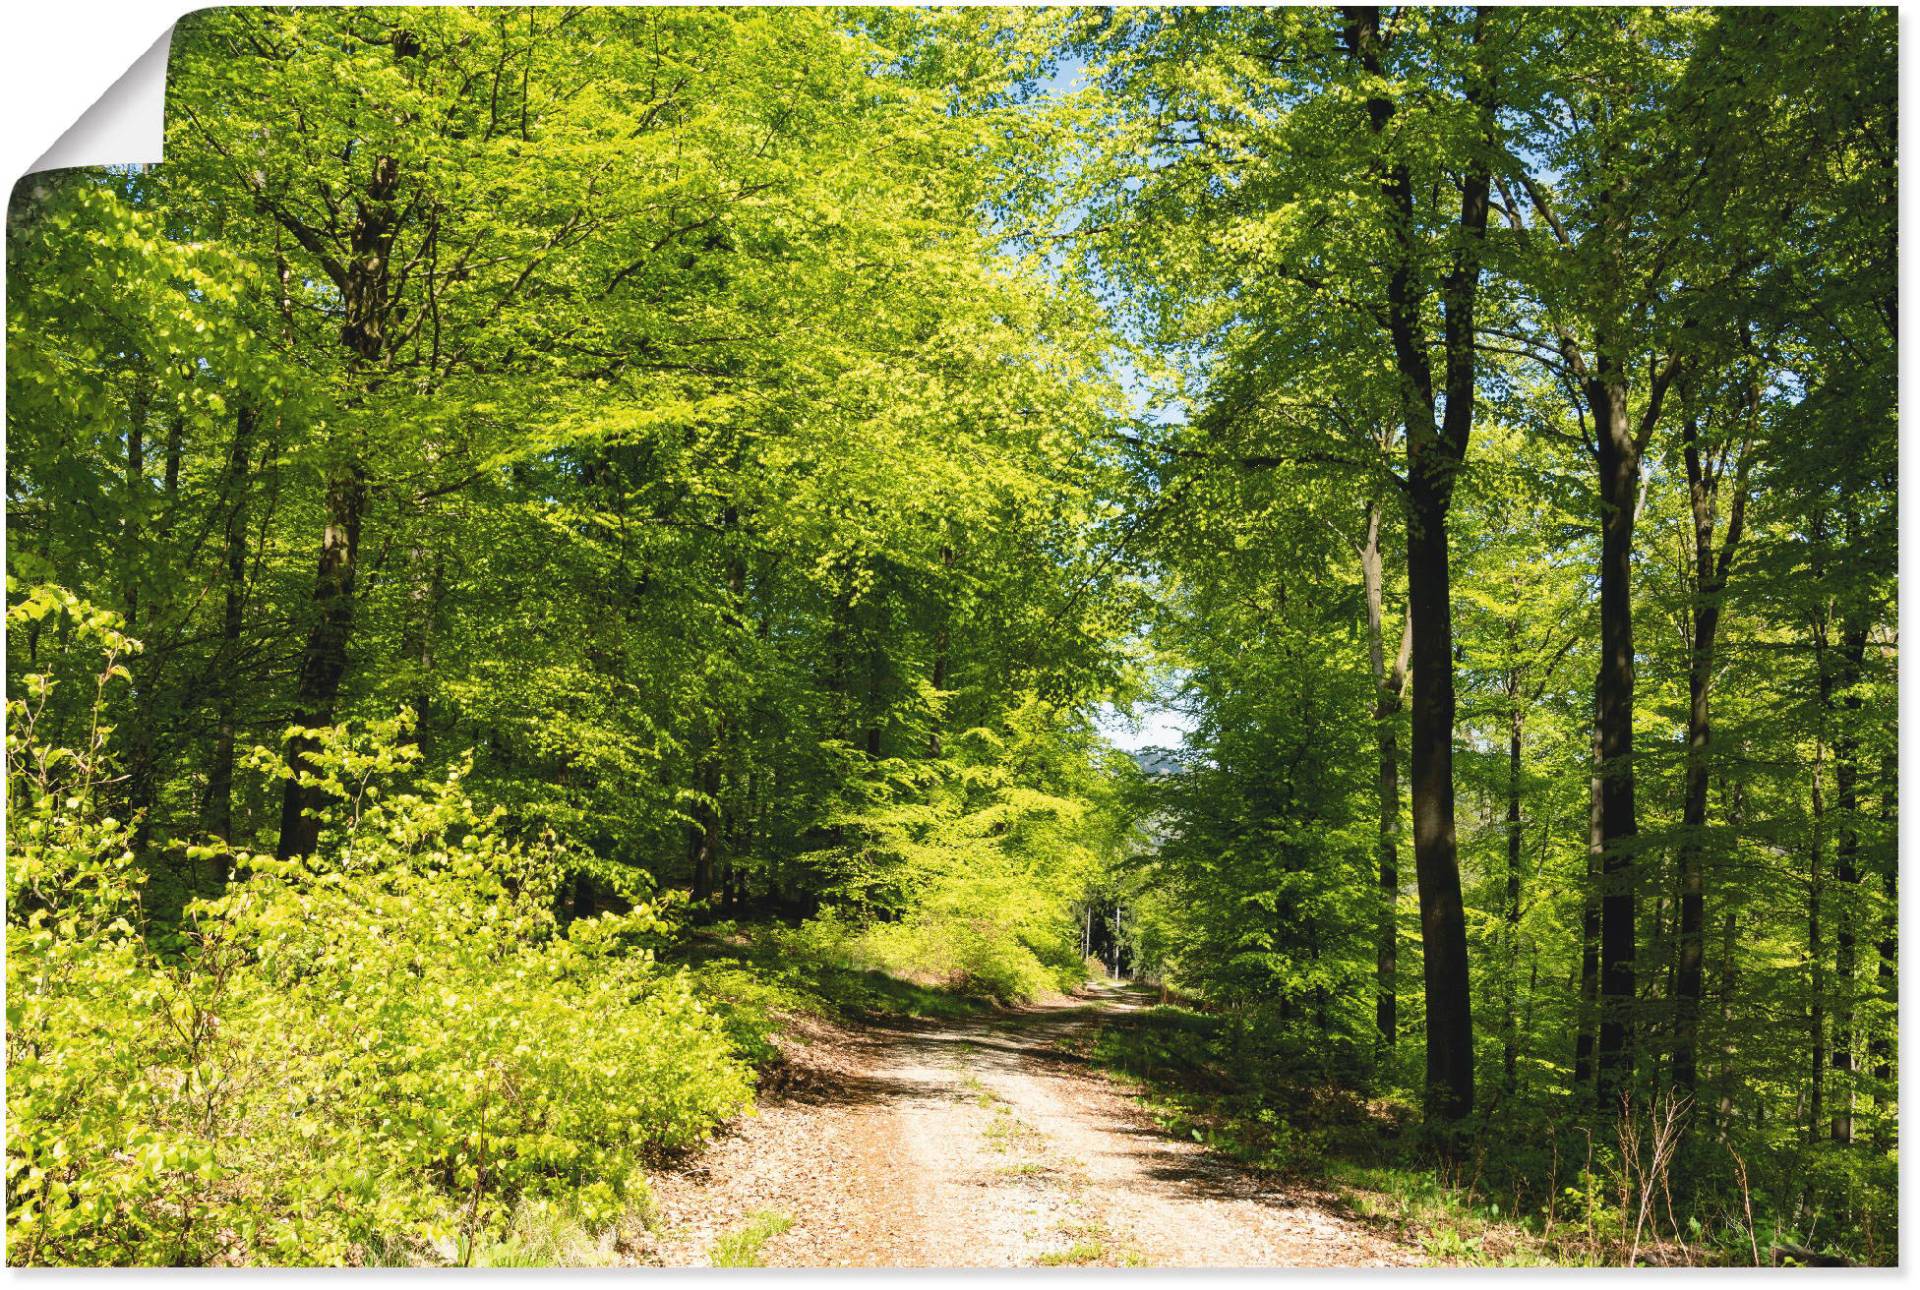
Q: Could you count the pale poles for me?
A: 2